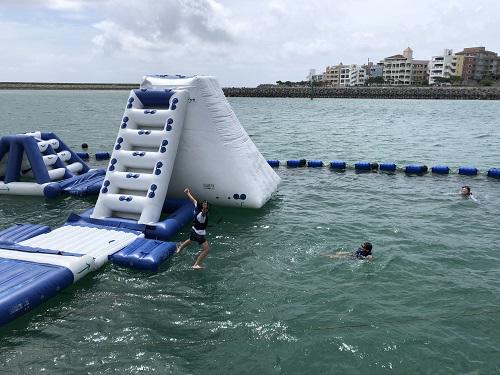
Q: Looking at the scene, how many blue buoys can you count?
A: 12